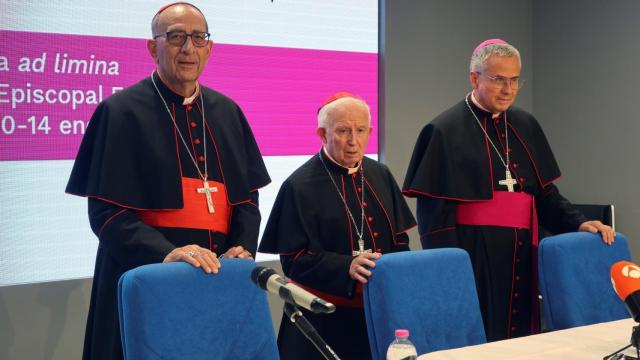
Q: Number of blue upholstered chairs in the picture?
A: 3